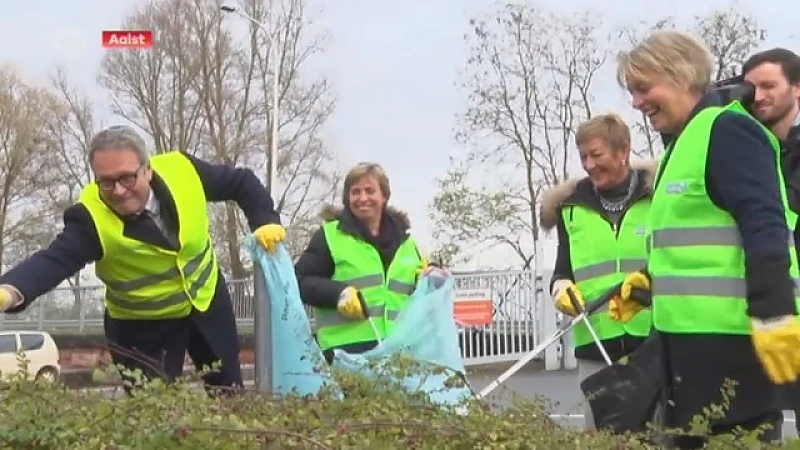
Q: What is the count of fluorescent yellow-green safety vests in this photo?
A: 4